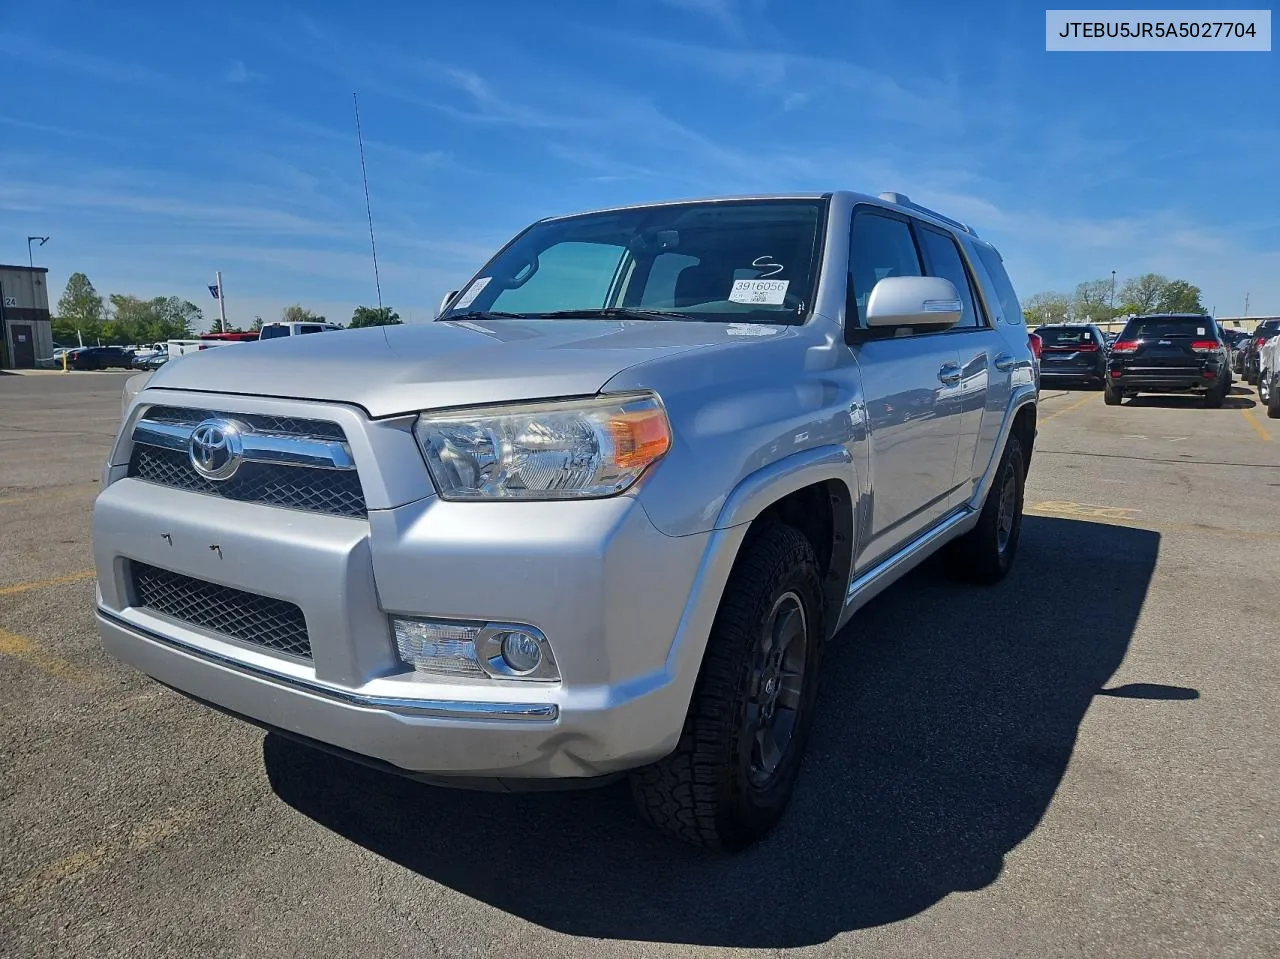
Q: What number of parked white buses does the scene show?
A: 0